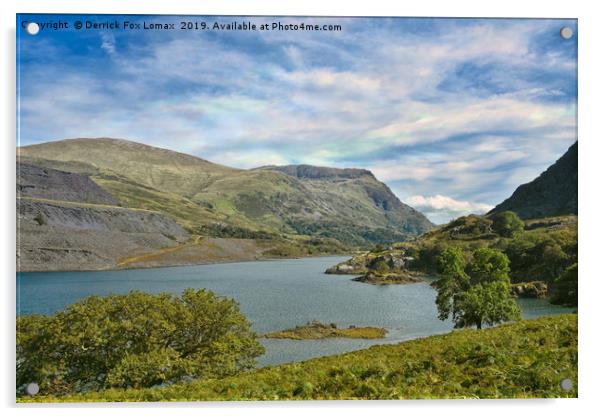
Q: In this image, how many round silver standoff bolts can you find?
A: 4